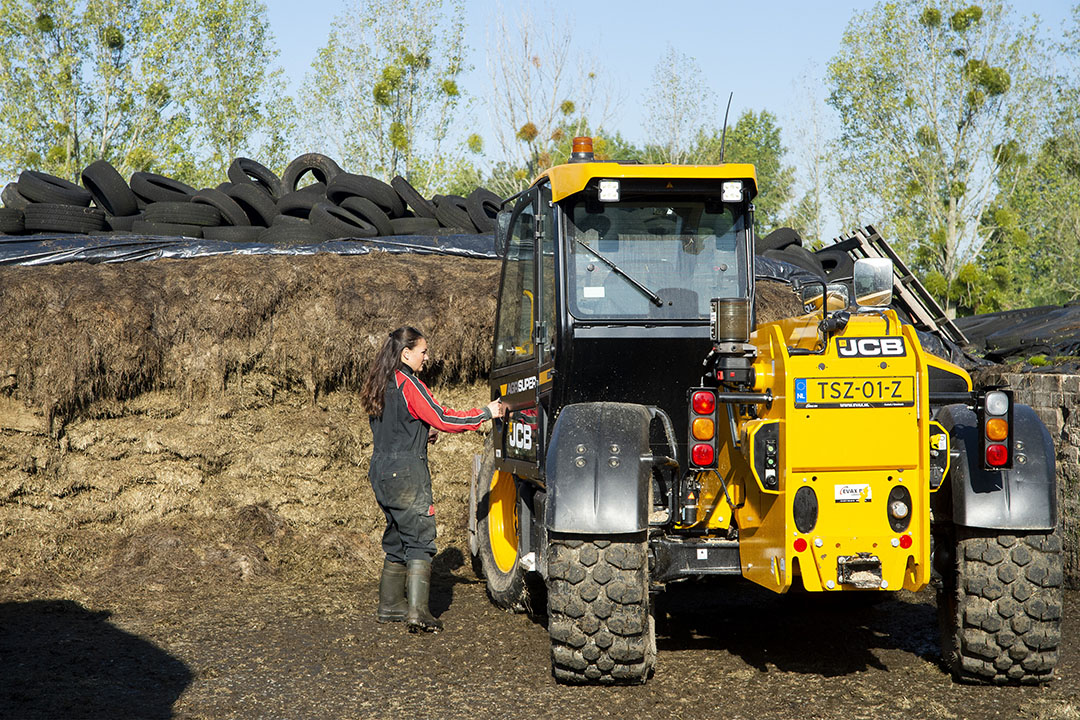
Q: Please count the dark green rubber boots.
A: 2